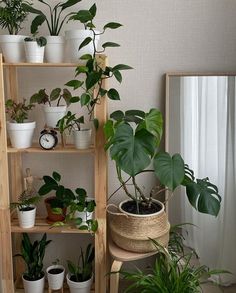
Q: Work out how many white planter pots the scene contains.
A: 12